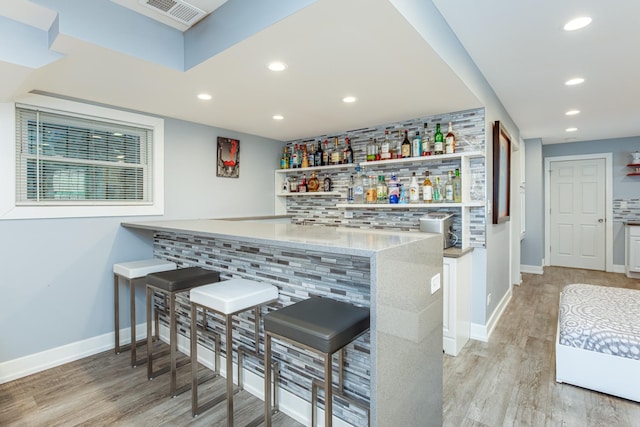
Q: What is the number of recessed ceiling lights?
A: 8